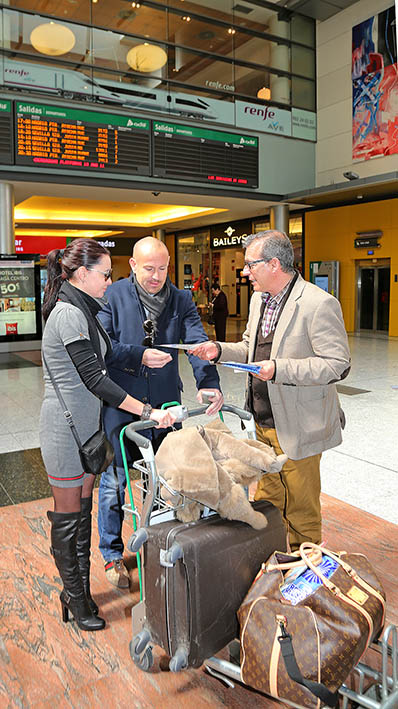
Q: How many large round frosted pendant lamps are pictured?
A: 2